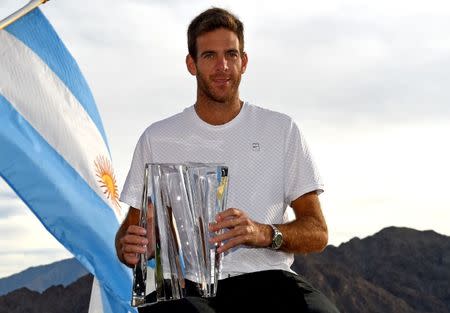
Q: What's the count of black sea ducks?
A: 0